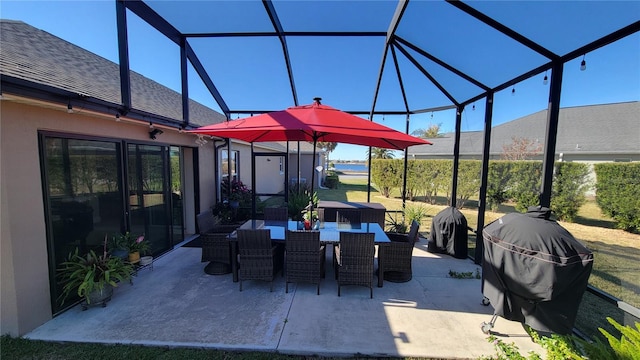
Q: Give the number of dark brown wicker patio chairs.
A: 8